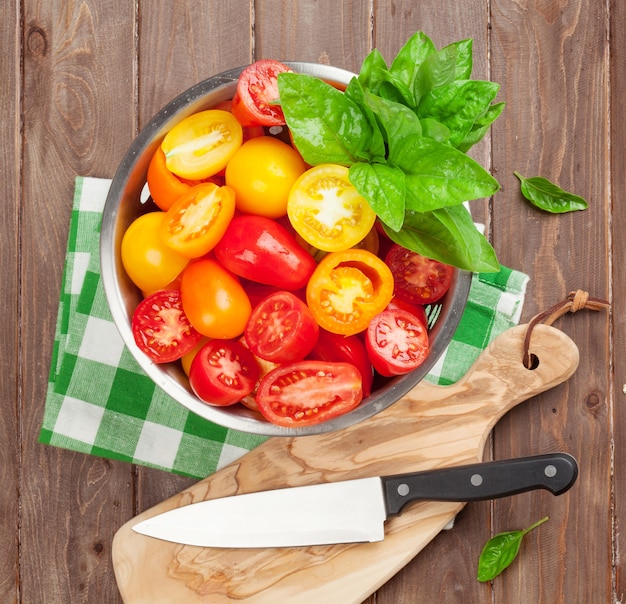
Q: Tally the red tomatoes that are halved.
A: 7